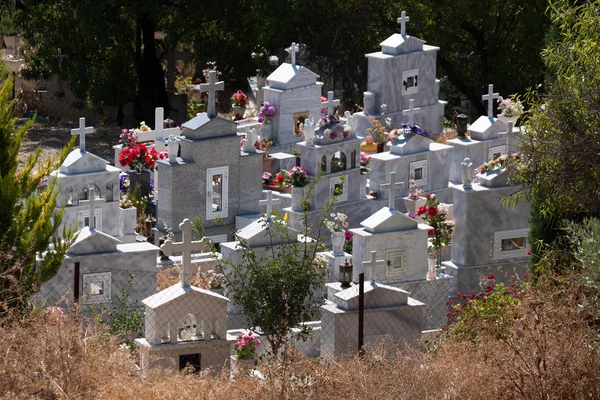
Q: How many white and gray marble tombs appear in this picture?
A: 13